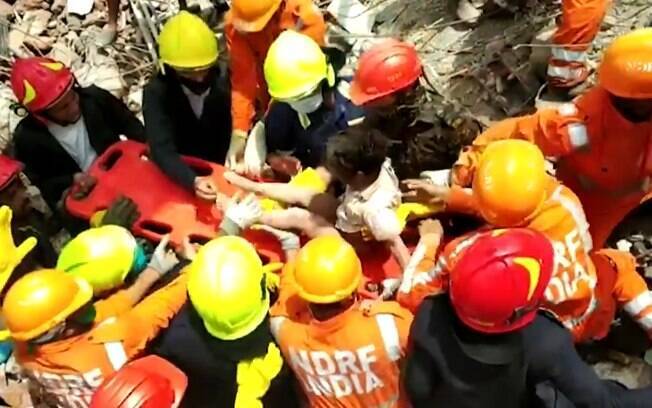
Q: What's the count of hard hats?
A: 14